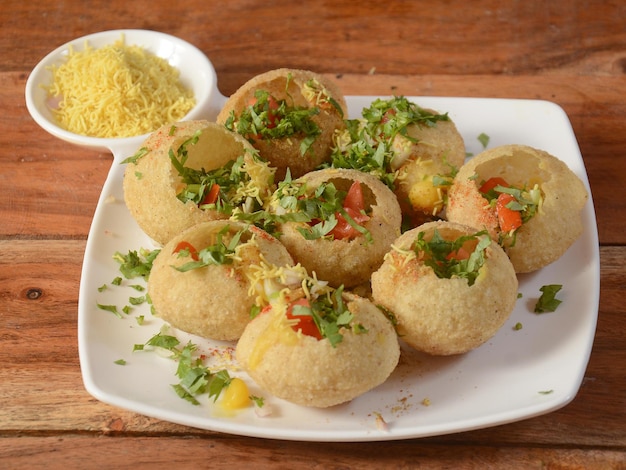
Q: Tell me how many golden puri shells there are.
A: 8